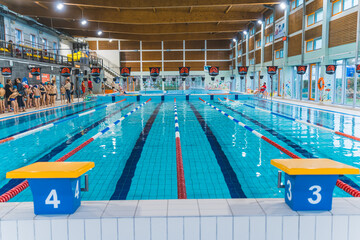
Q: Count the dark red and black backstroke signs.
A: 13